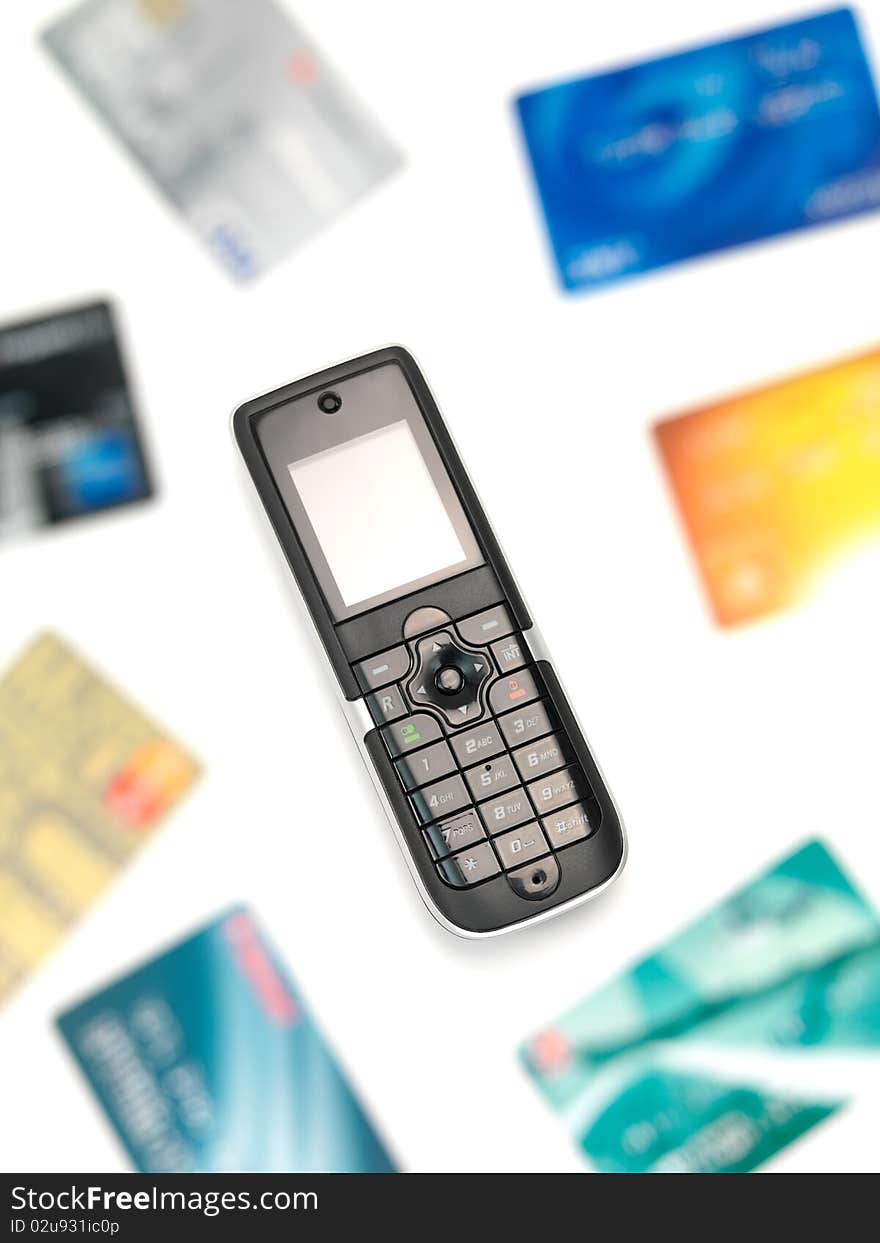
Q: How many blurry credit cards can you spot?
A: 7